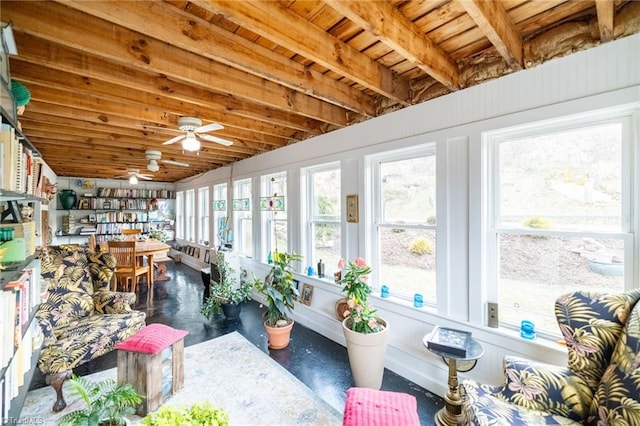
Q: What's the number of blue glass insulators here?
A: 4